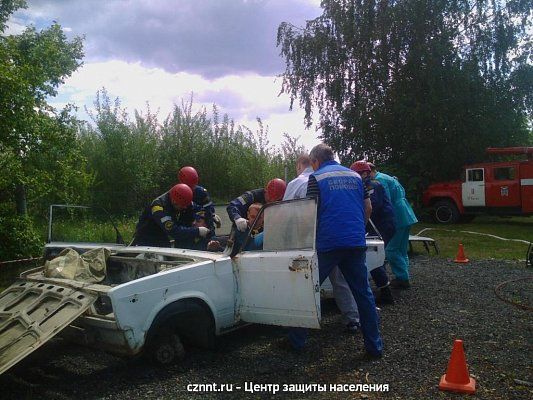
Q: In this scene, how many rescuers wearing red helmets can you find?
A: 4